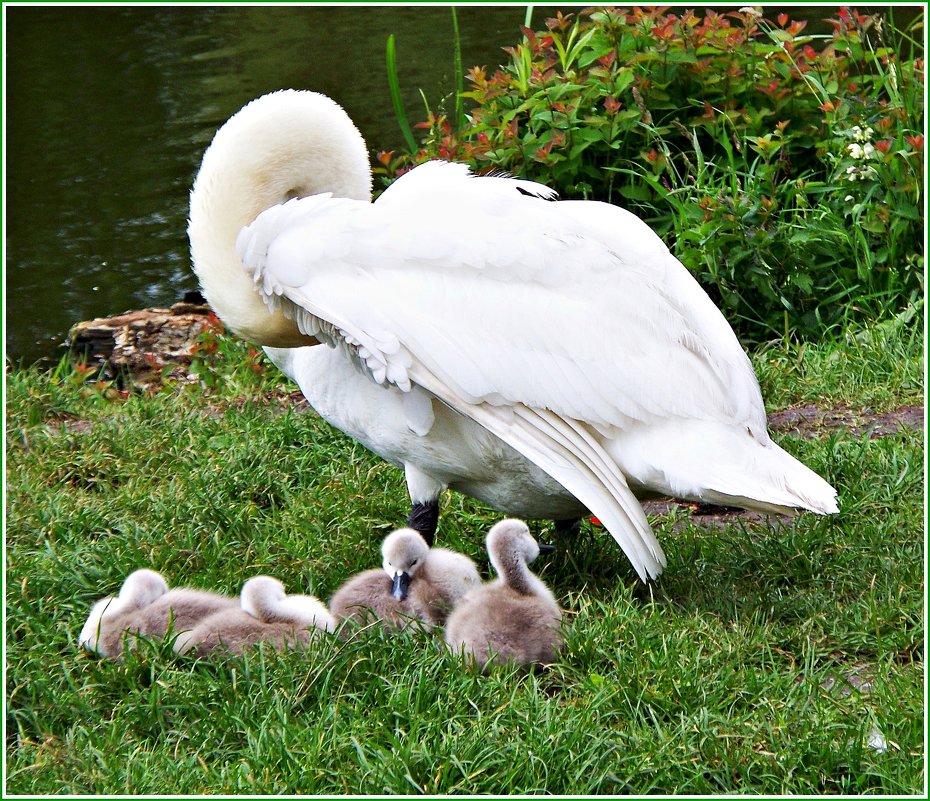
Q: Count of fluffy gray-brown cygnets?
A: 4